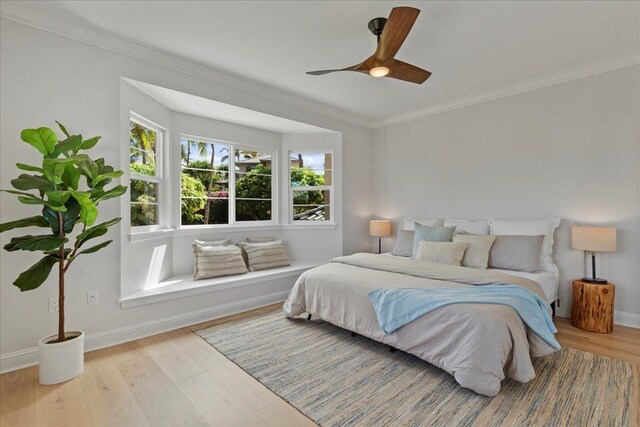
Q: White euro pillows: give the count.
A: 3